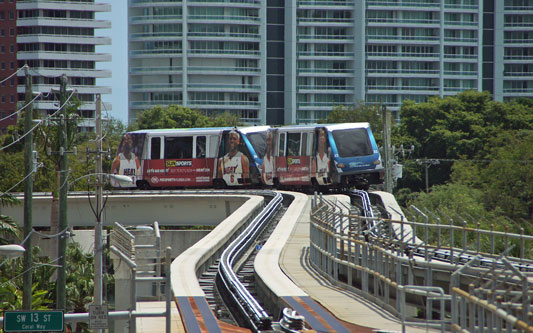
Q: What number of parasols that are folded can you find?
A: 0